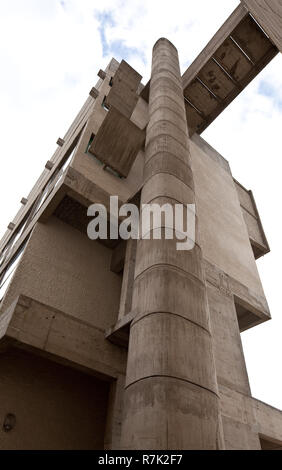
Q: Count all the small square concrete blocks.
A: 6